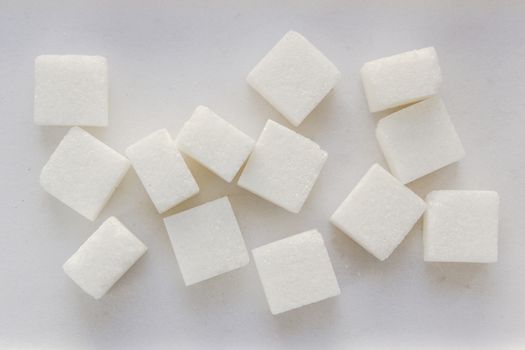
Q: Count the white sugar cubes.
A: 13